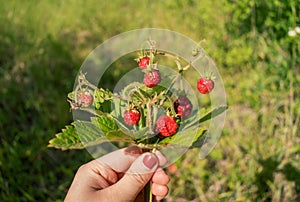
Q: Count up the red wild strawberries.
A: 7